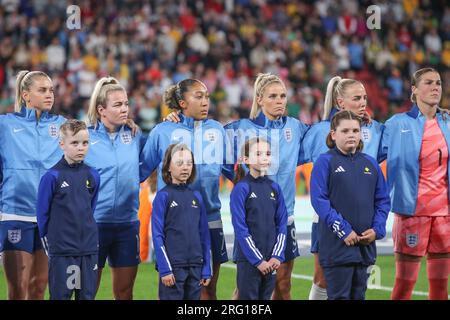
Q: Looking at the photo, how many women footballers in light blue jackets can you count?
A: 6